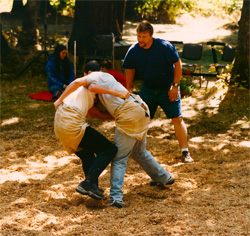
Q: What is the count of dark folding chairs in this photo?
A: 2